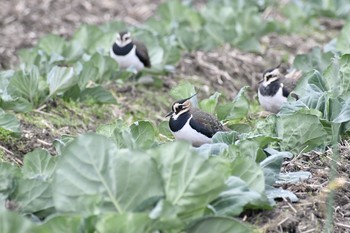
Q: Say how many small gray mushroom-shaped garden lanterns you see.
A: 0